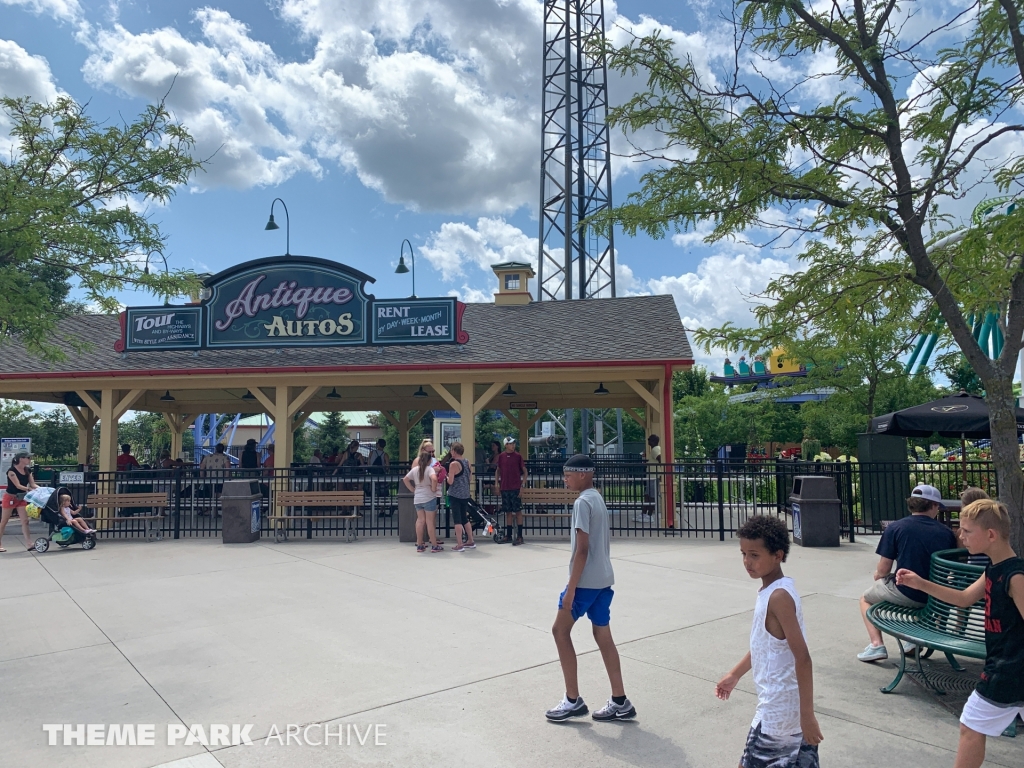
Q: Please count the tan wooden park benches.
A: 3